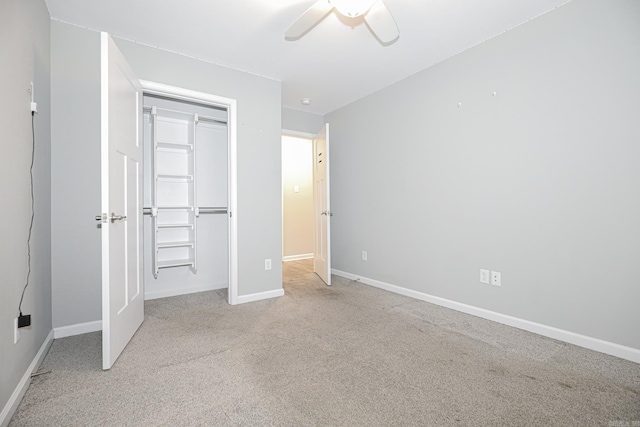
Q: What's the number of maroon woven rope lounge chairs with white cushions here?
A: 0